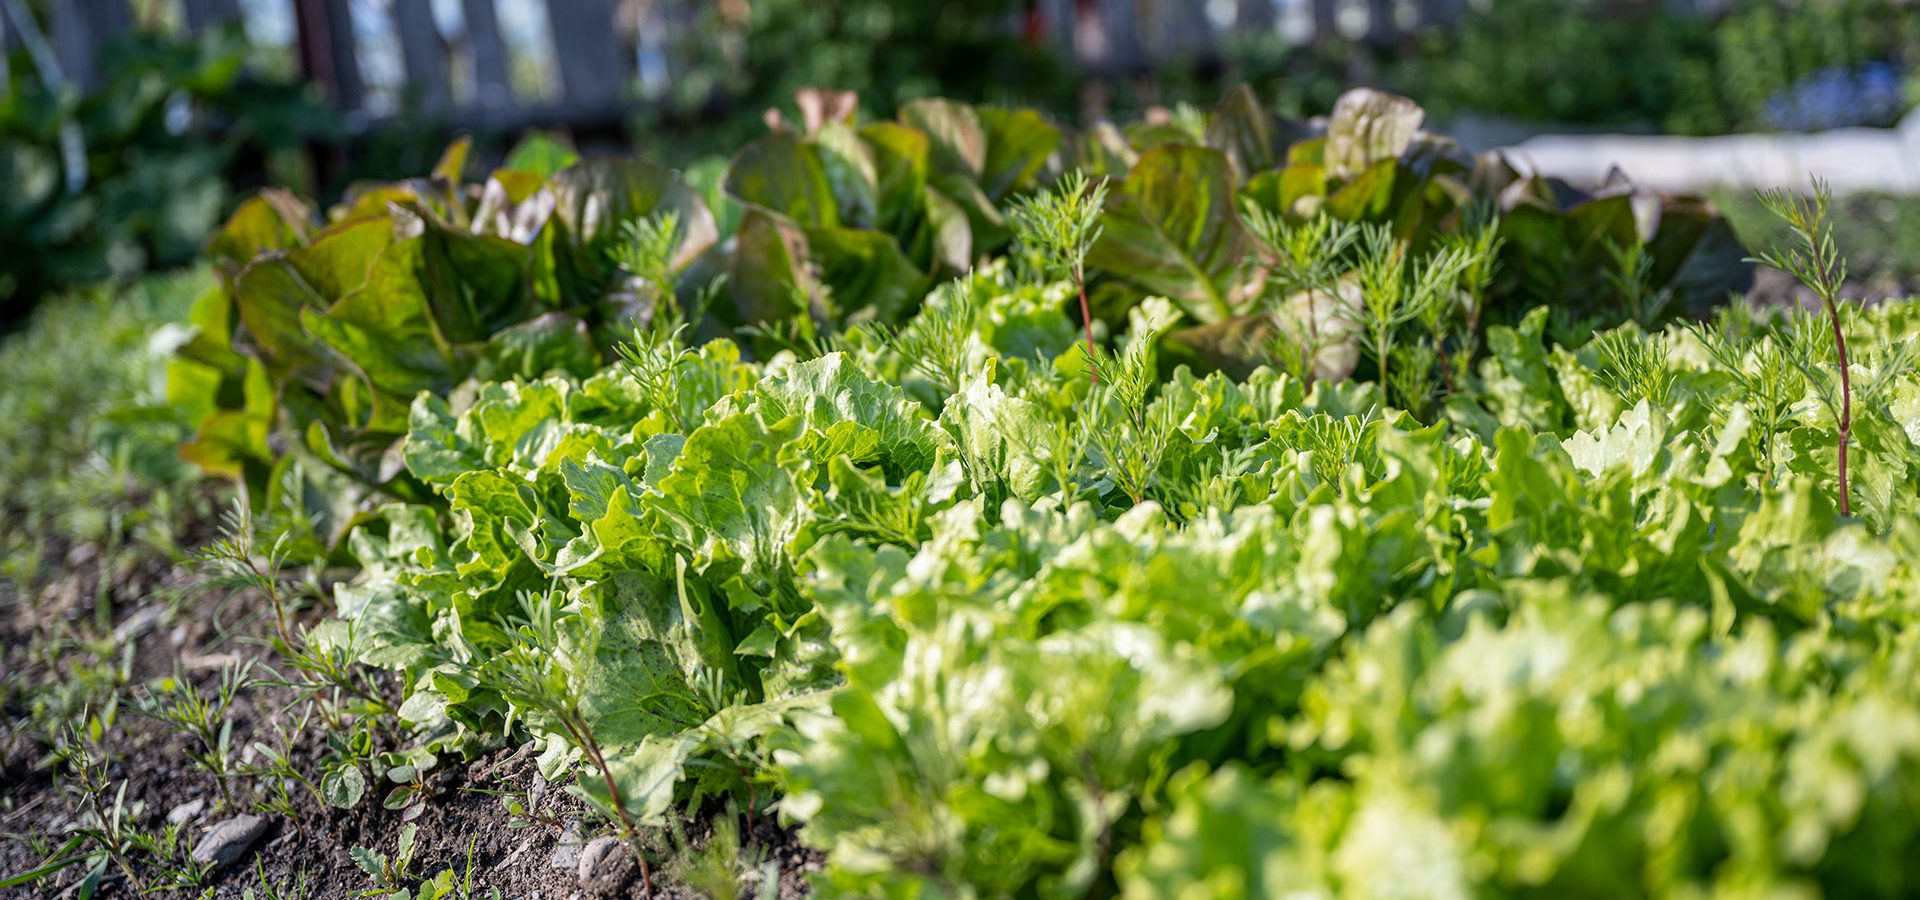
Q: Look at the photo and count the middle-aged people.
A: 0